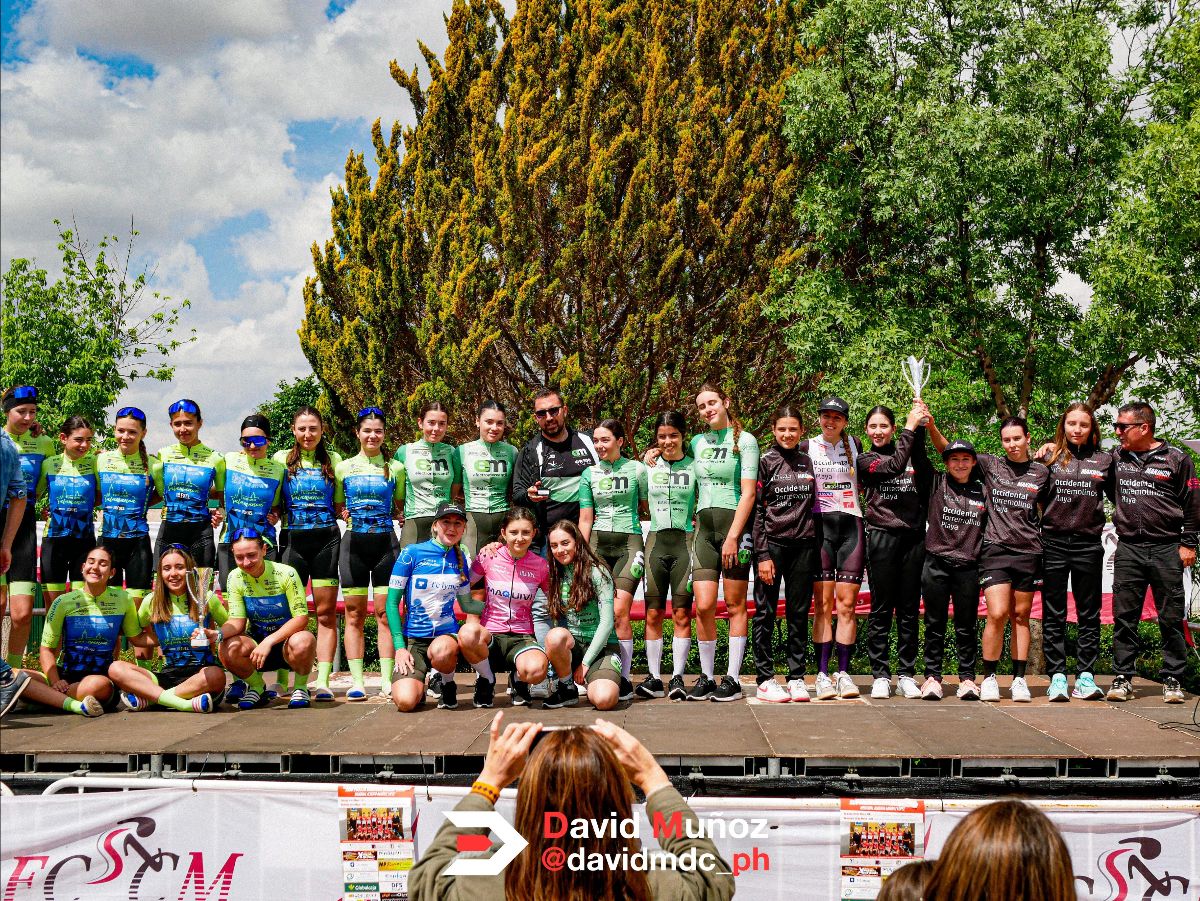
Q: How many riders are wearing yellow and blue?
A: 10